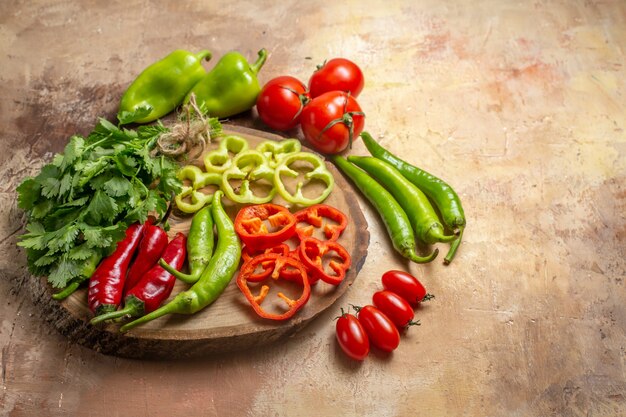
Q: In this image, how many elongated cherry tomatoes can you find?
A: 4